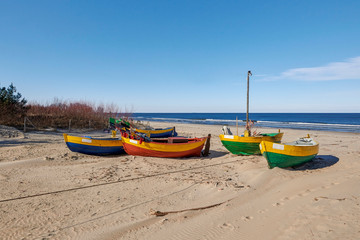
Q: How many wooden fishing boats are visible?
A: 5